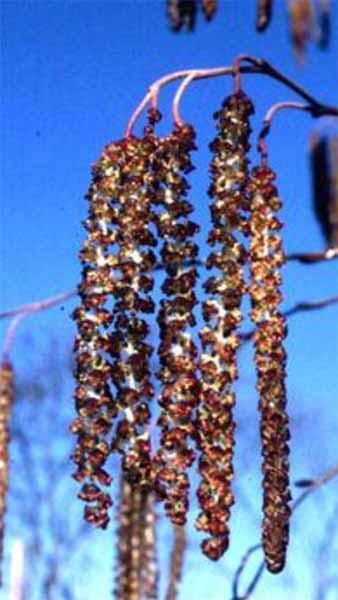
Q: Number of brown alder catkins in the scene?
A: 5